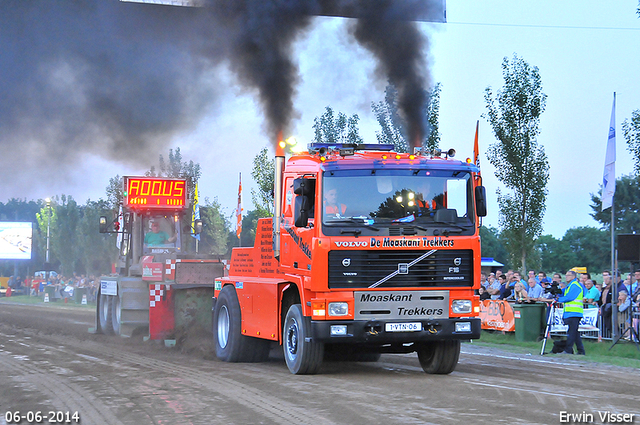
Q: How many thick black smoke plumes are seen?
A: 2